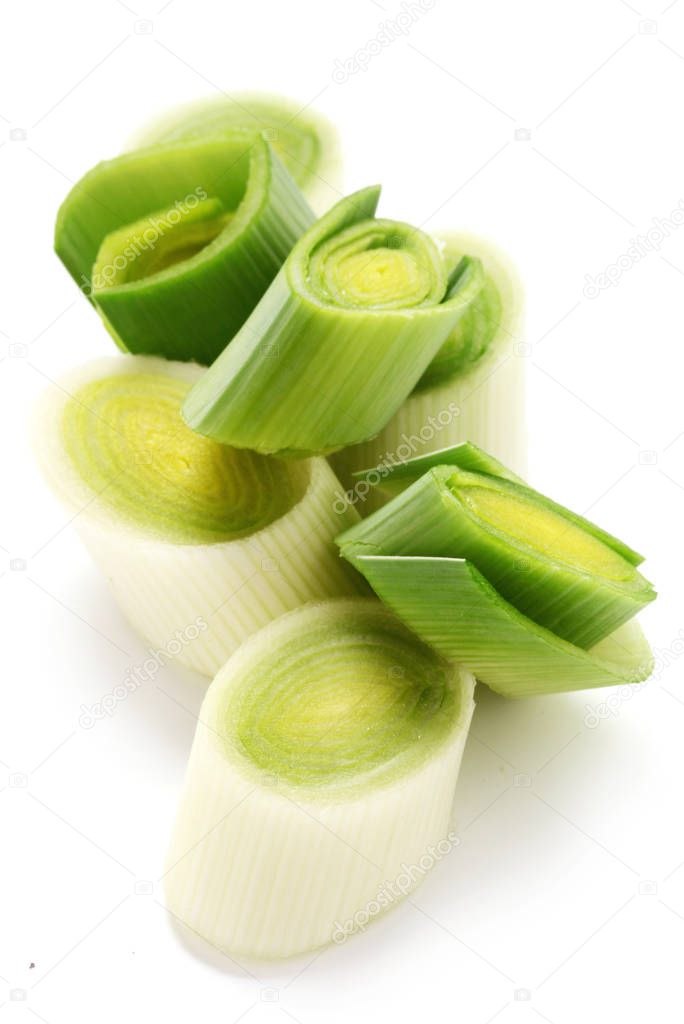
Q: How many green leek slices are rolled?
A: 3